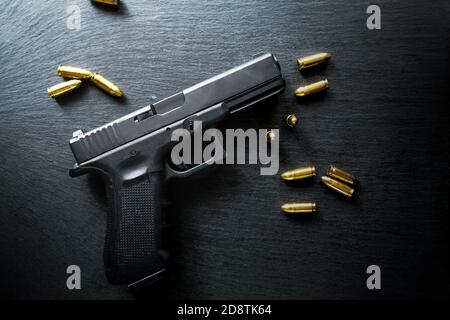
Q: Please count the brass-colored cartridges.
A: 12